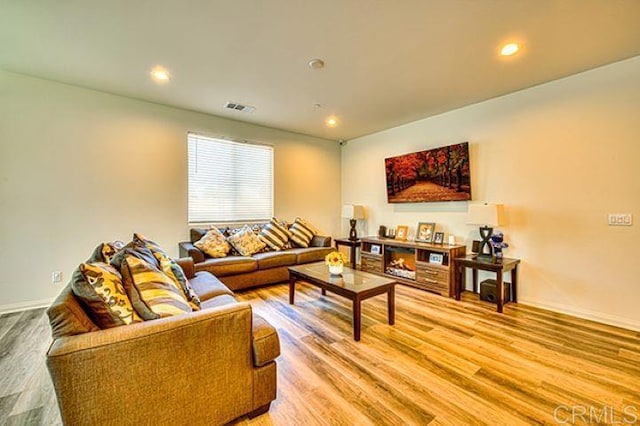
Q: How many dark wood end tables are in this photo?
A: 2